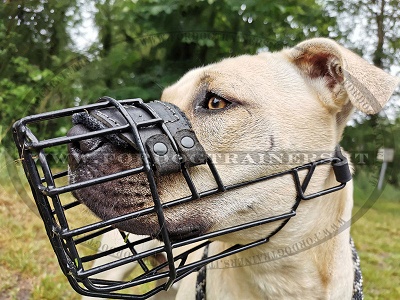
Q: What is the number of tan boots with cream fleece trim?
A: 0